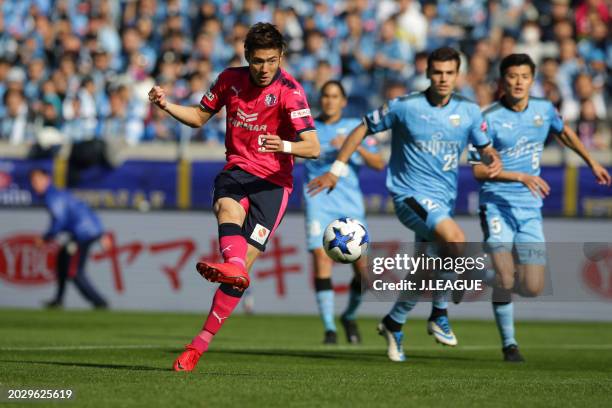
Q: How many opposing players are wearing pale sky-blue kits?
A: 3